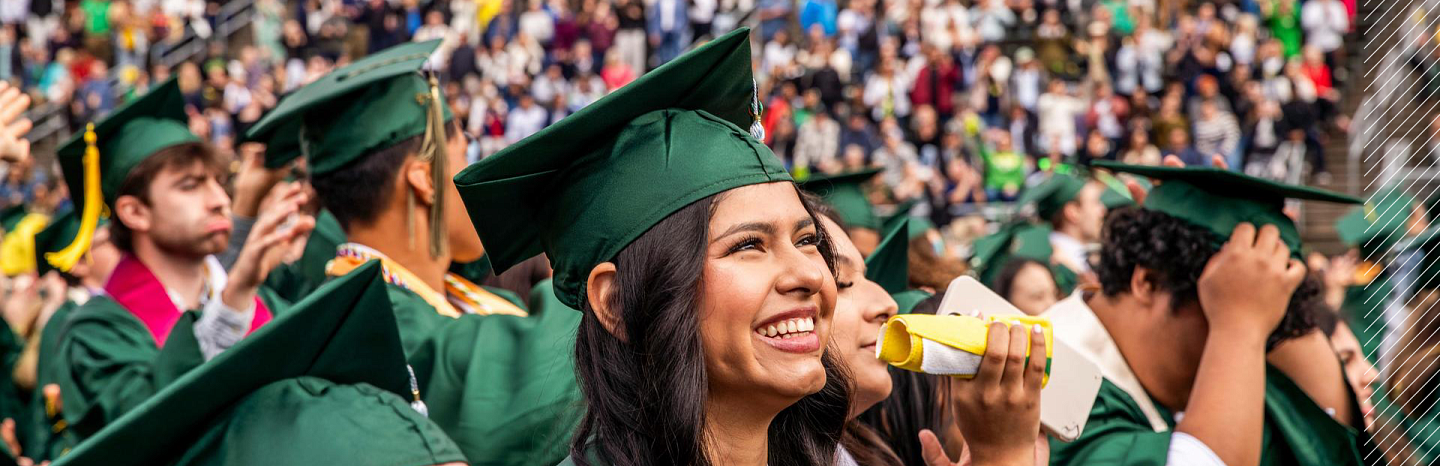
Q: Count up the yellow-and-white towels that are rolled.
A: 1